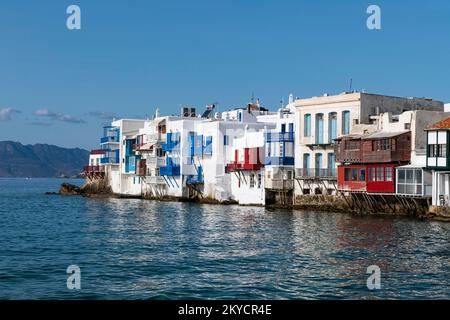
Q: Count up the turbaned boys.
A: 0